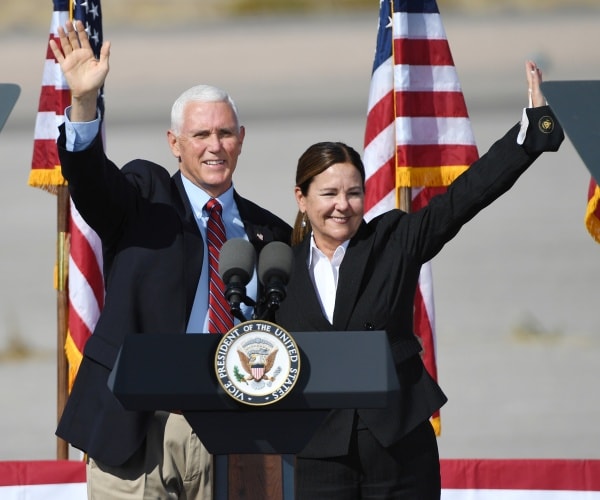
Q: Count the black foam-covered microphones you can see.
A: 2